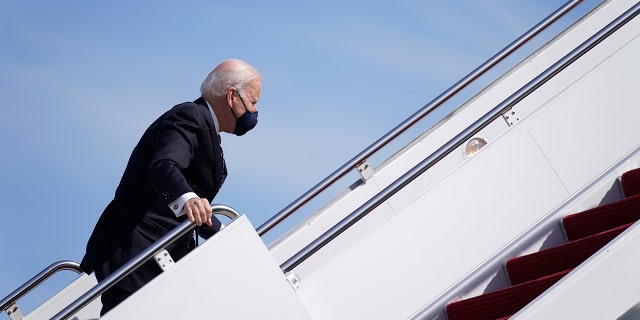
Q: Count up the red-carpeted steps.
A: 4